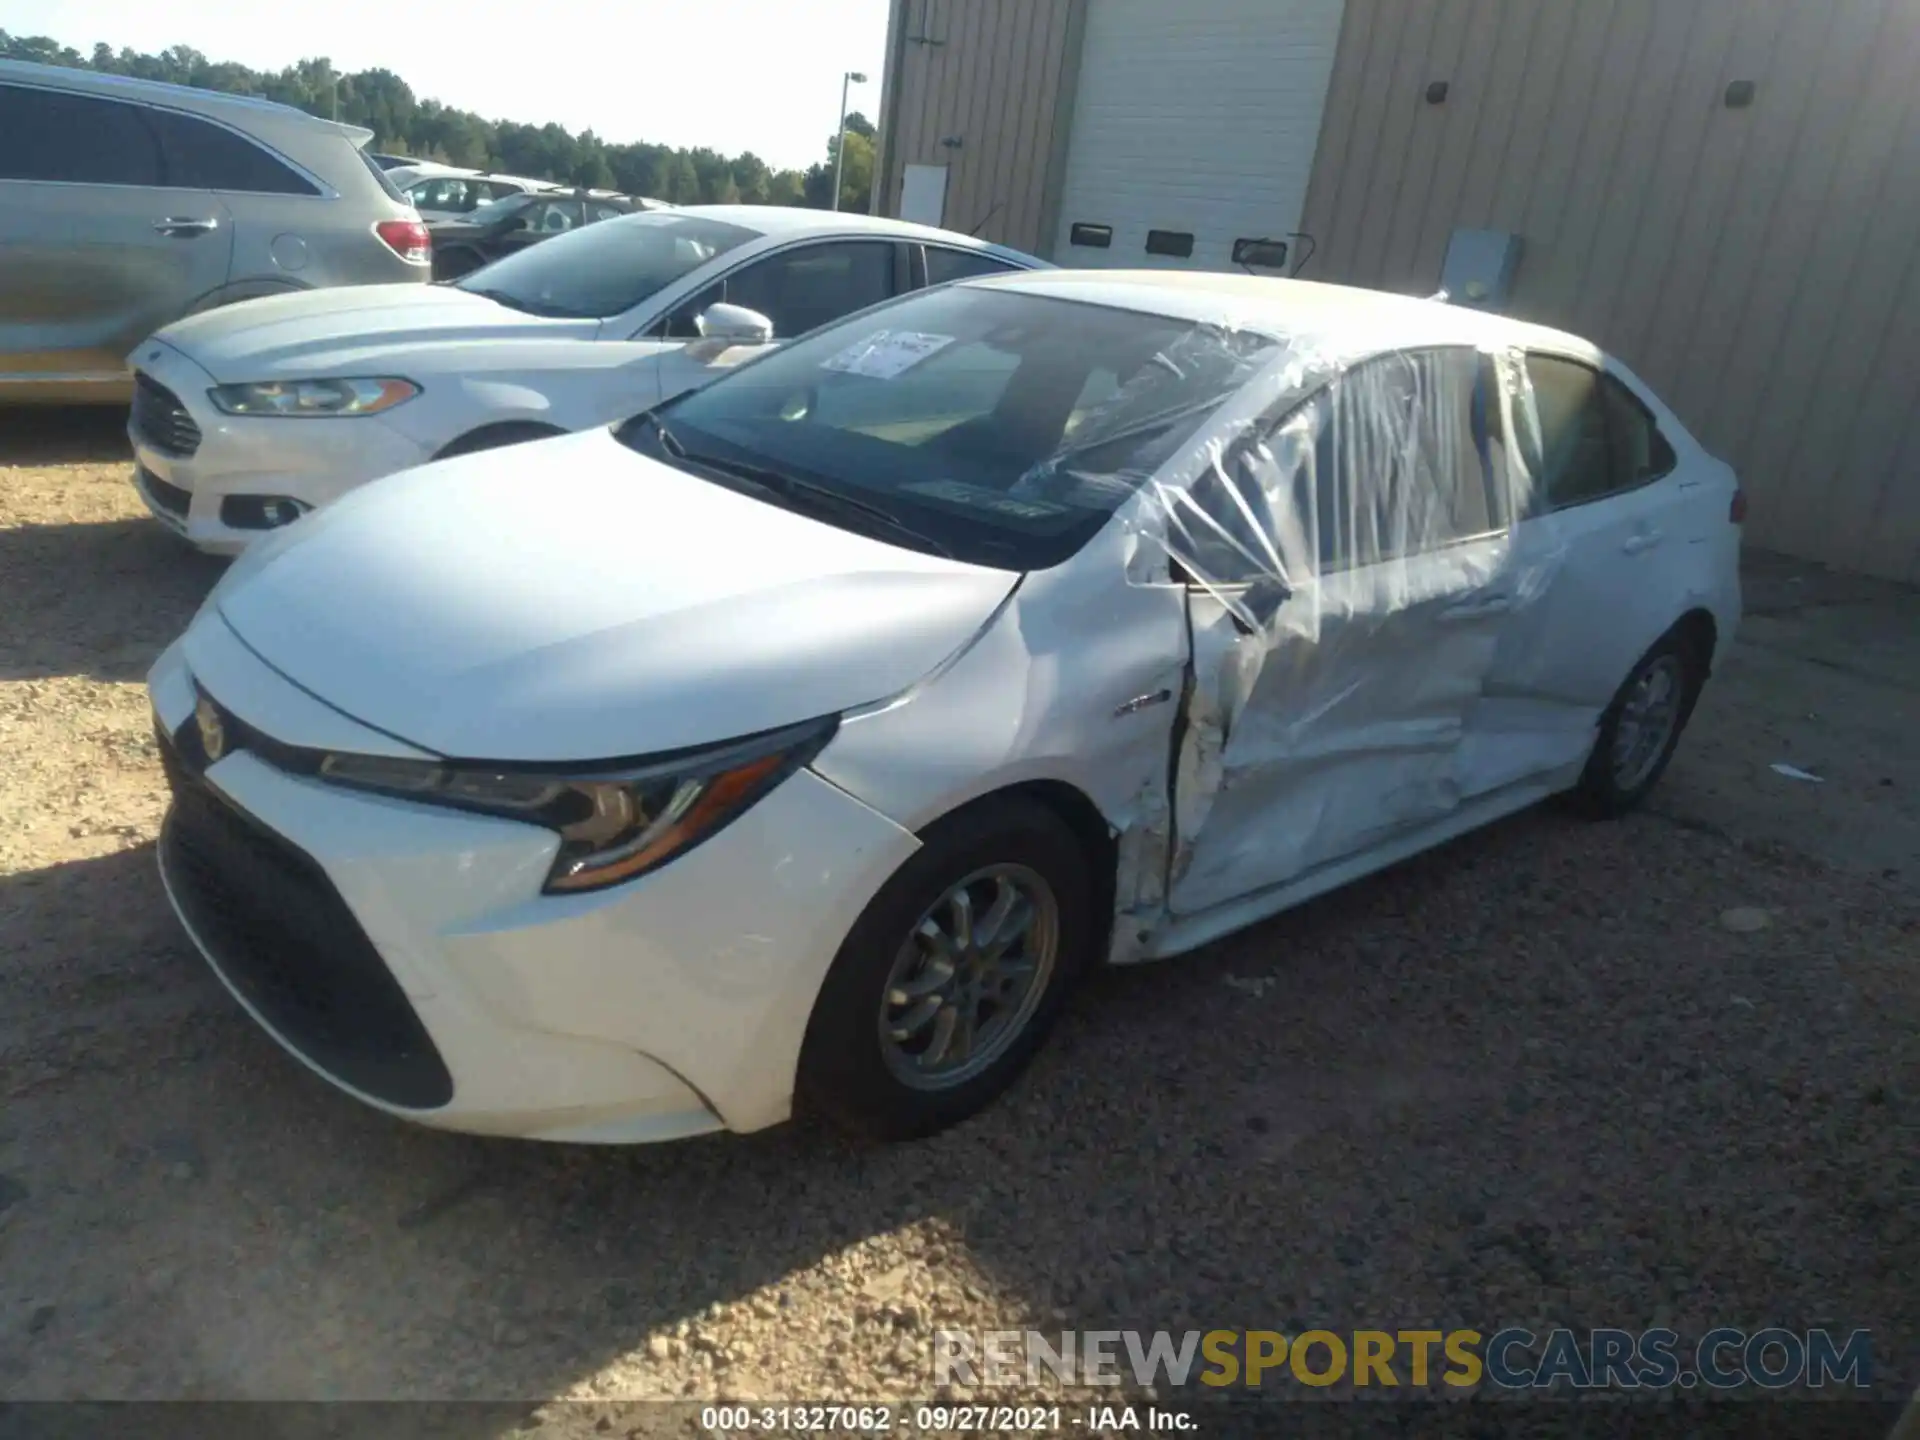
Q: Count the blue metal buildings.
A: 0